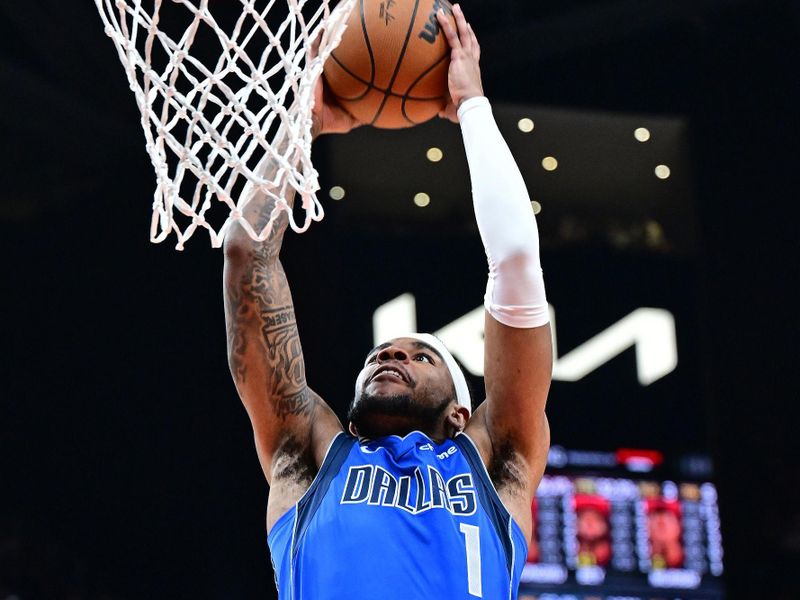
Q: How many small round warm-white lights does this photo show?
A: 8